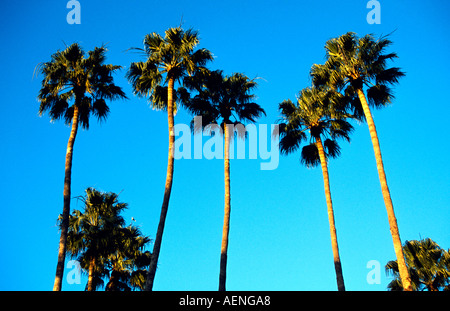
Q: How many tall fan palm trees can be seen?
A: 5